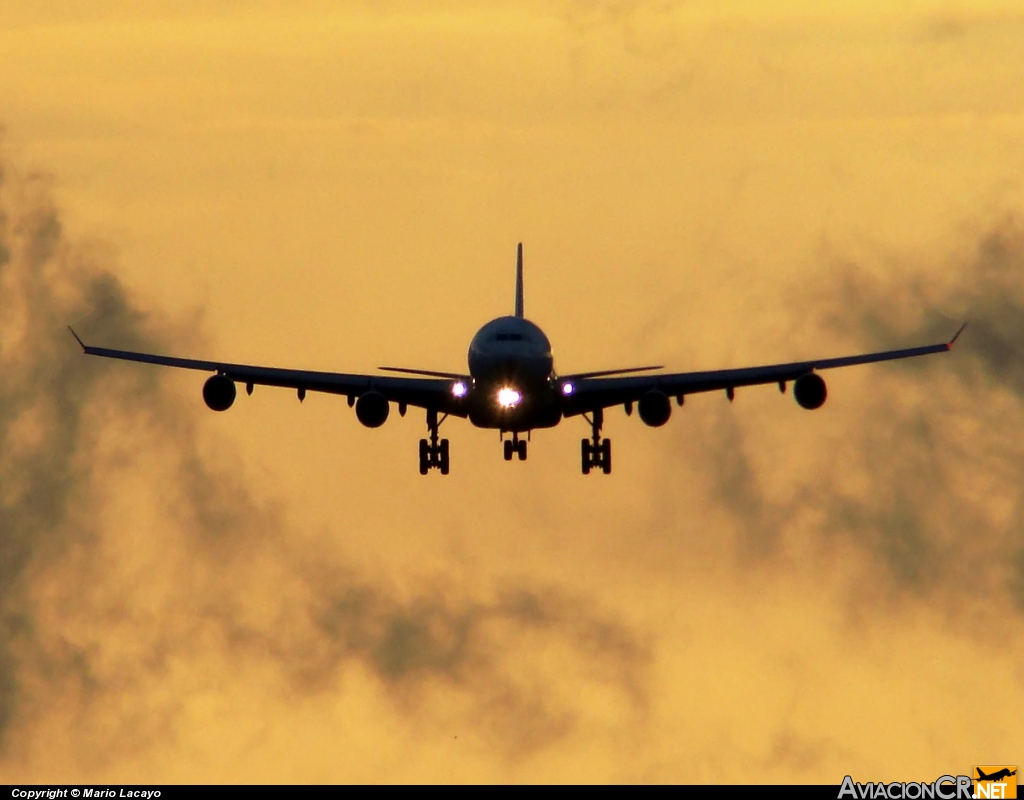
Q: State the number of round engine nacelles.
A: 4